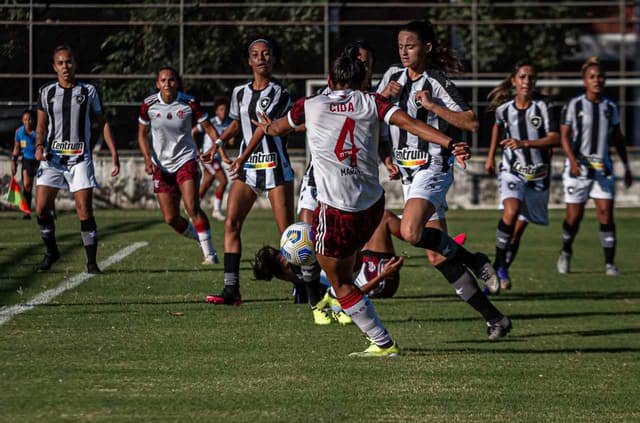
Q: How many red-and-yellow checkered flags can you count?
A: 1